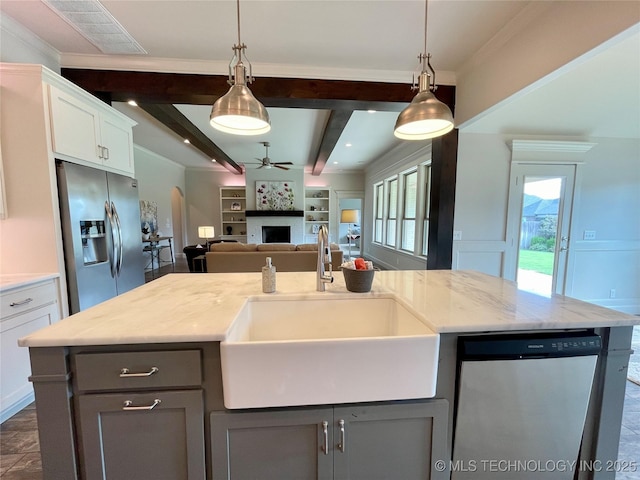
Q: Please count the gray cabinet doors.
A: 3